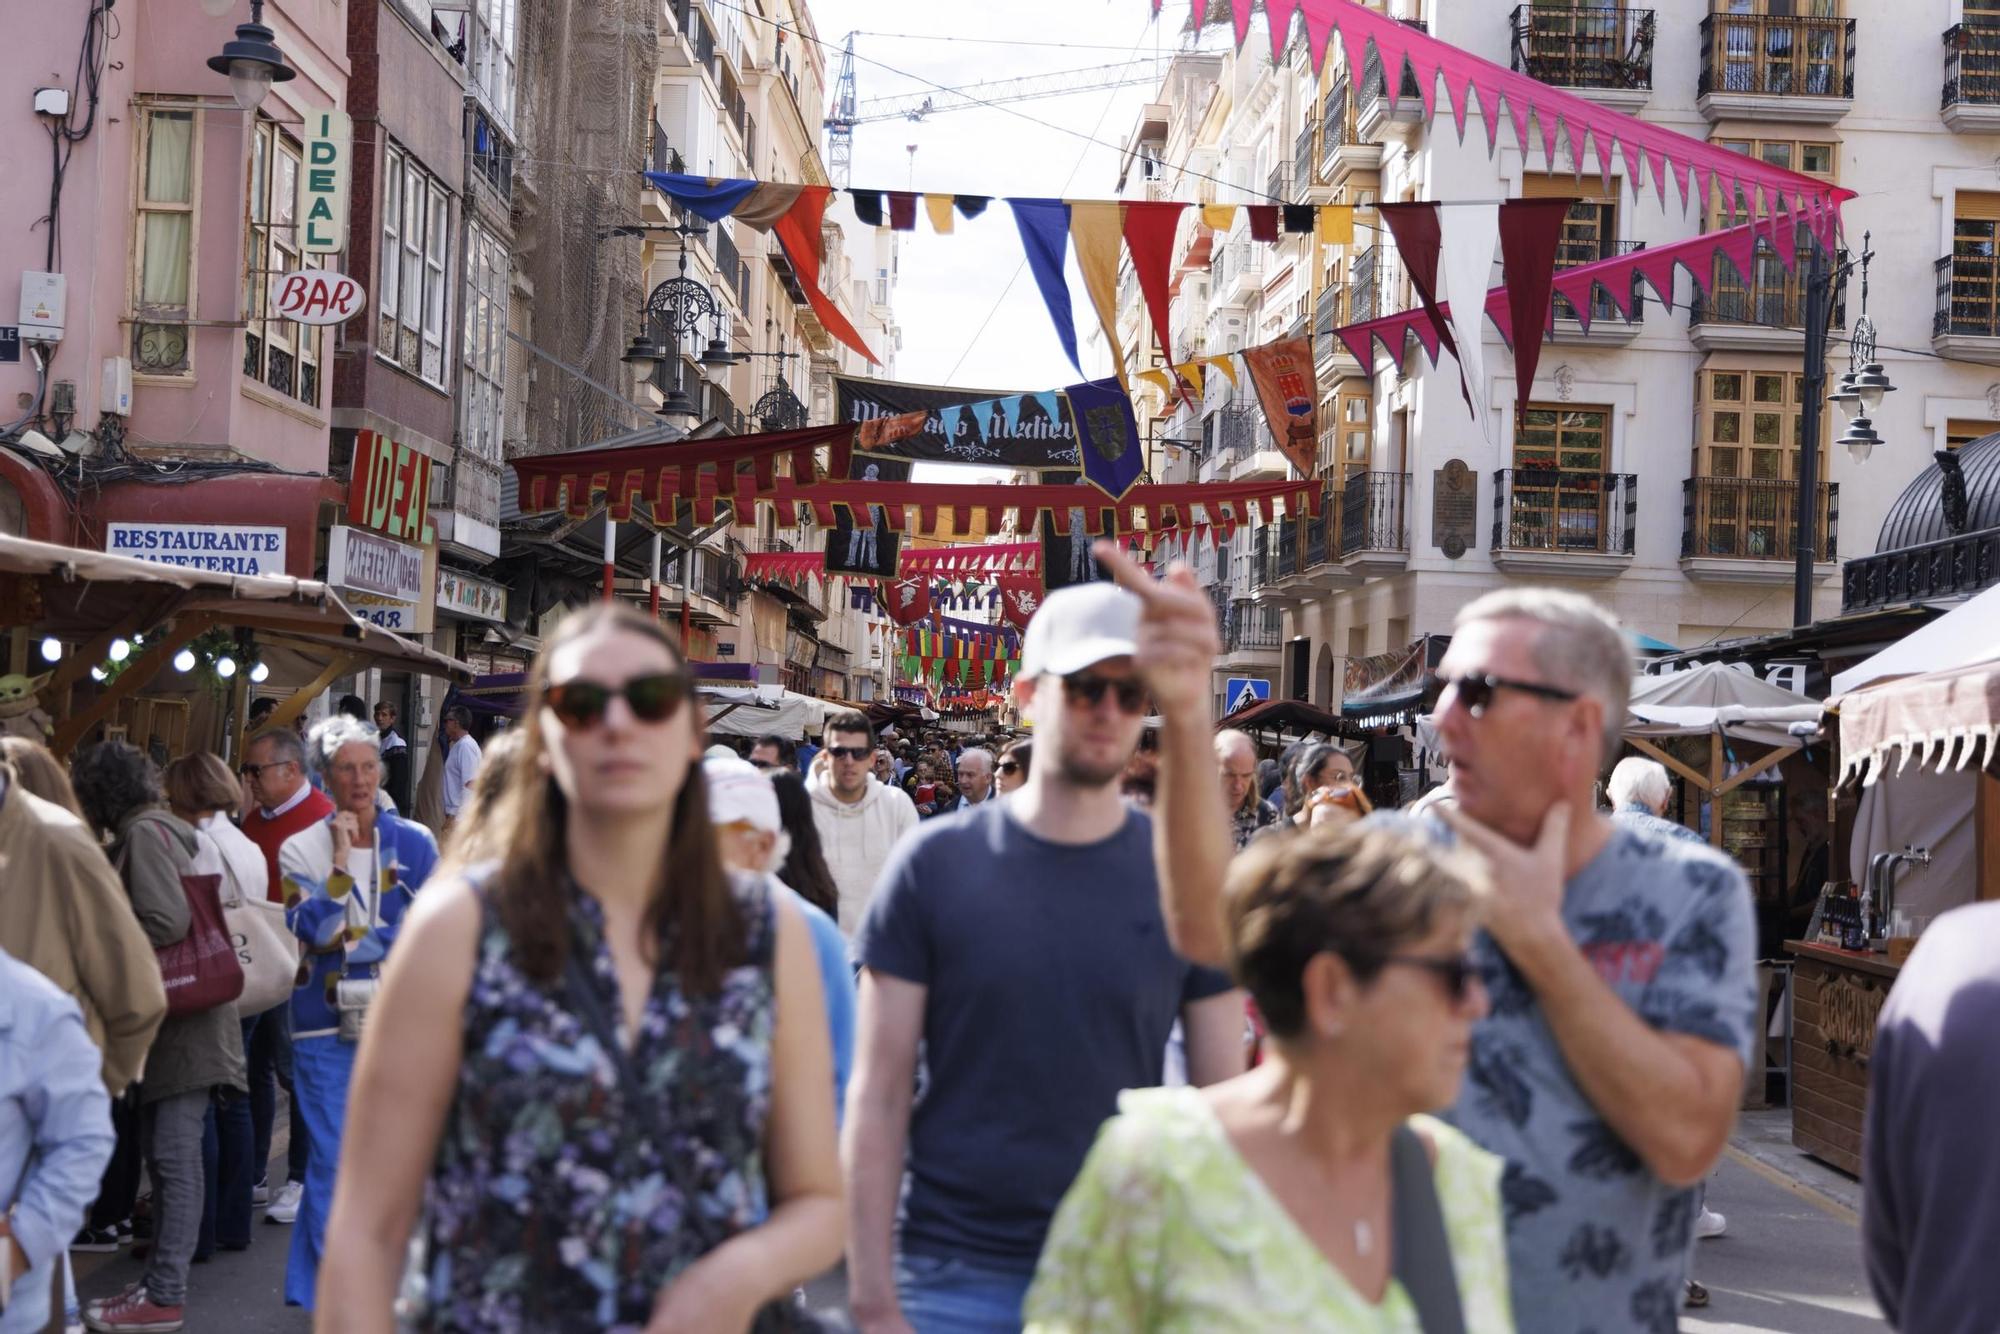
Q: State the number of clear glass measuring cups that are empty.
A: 0